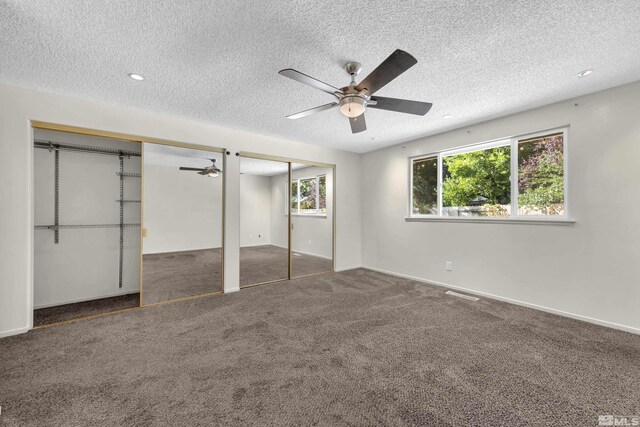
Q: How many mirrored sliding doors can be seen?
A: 3